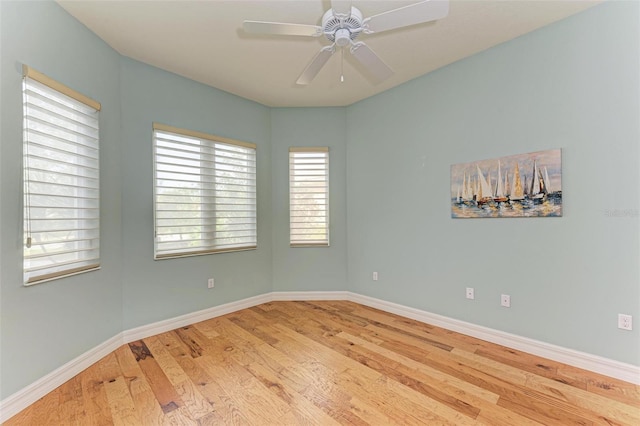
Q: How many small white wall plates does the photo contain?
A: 5